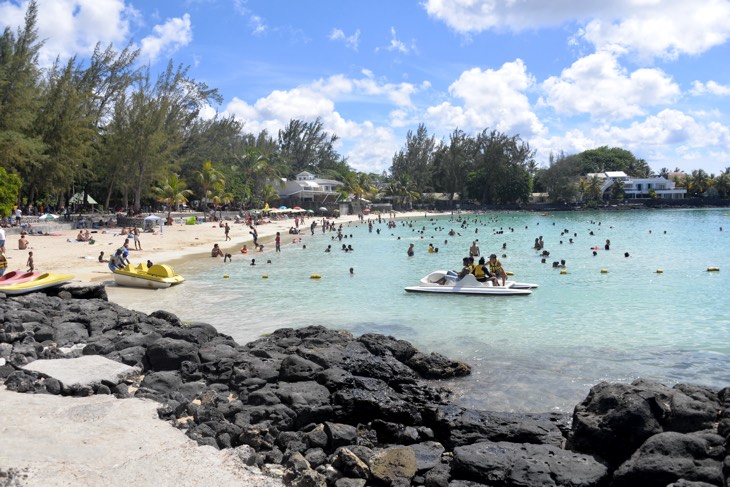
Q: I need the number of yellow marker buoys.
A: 8